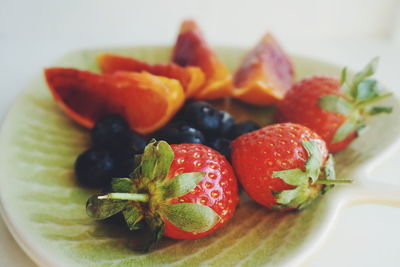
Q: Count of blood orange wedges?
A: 4